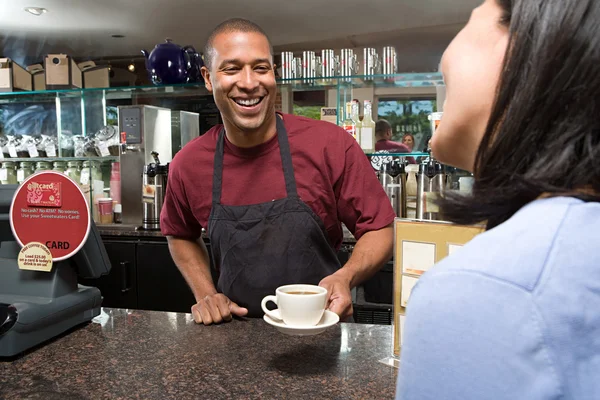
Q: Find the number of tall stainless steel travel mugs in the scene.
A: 6